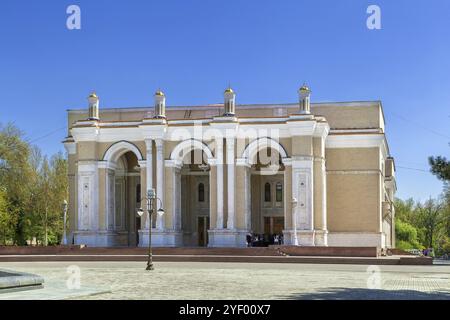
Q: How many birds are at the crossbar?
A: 0